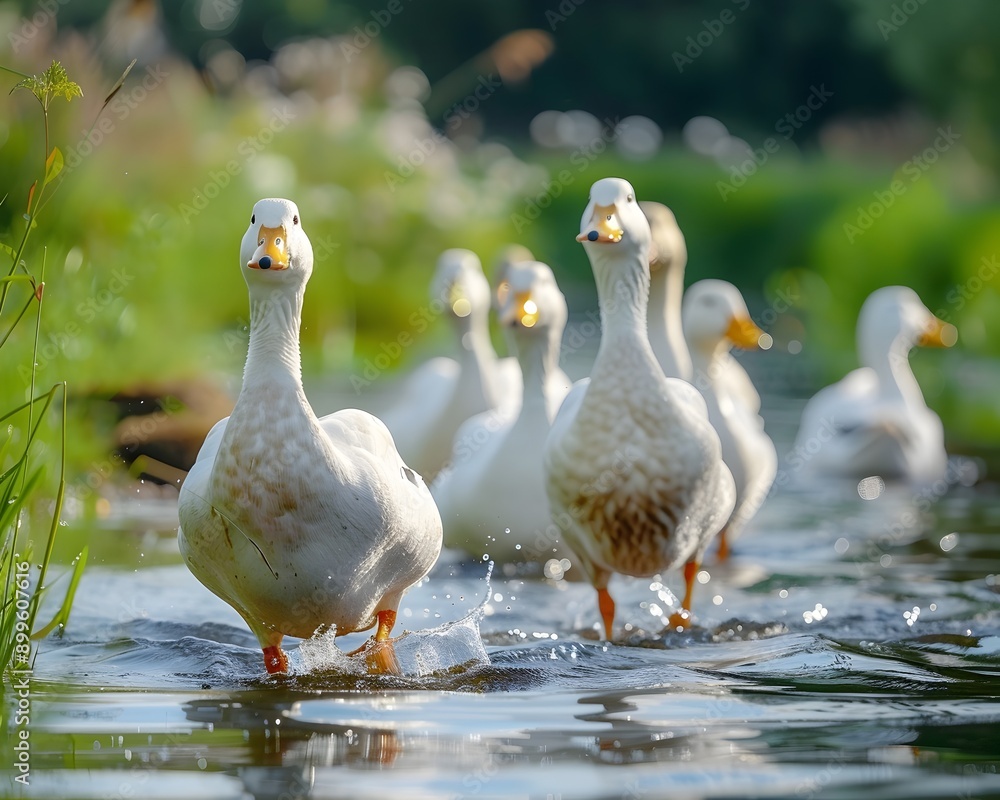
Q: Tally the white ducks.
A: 8